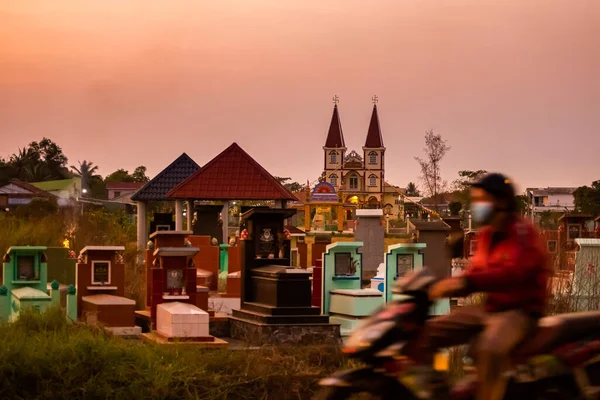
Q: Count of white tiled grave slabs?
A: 1